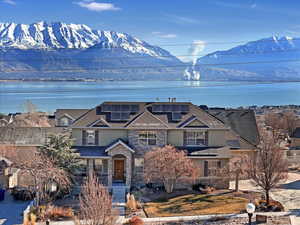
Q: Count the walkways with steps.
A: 1